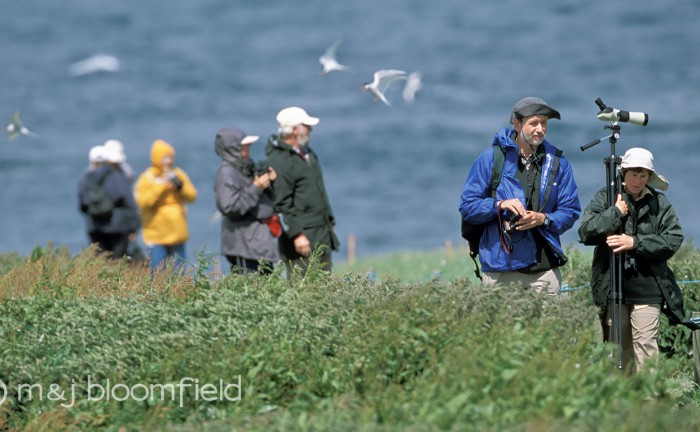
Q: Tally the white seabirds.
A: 5